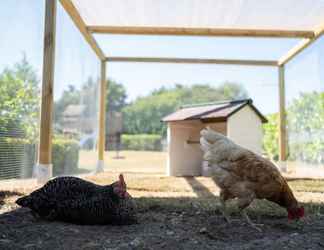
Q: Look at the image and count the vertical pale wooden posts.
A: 3